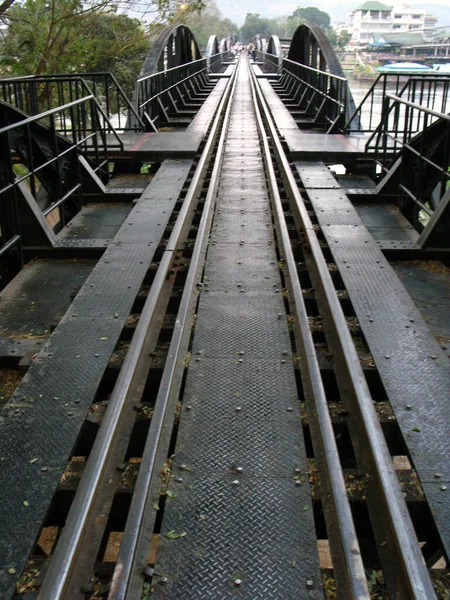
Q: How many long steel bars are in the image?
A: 4